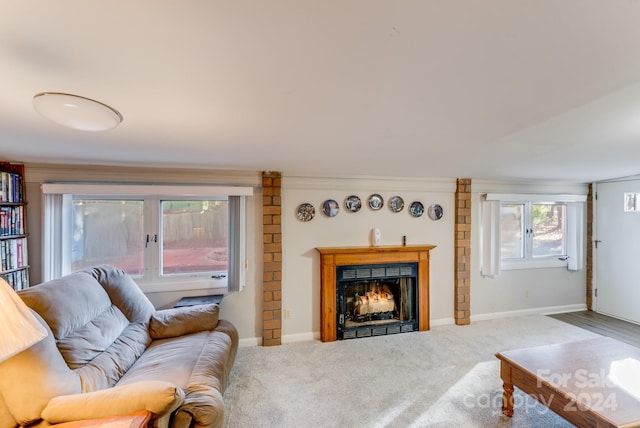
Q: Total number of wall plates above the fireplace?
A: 7